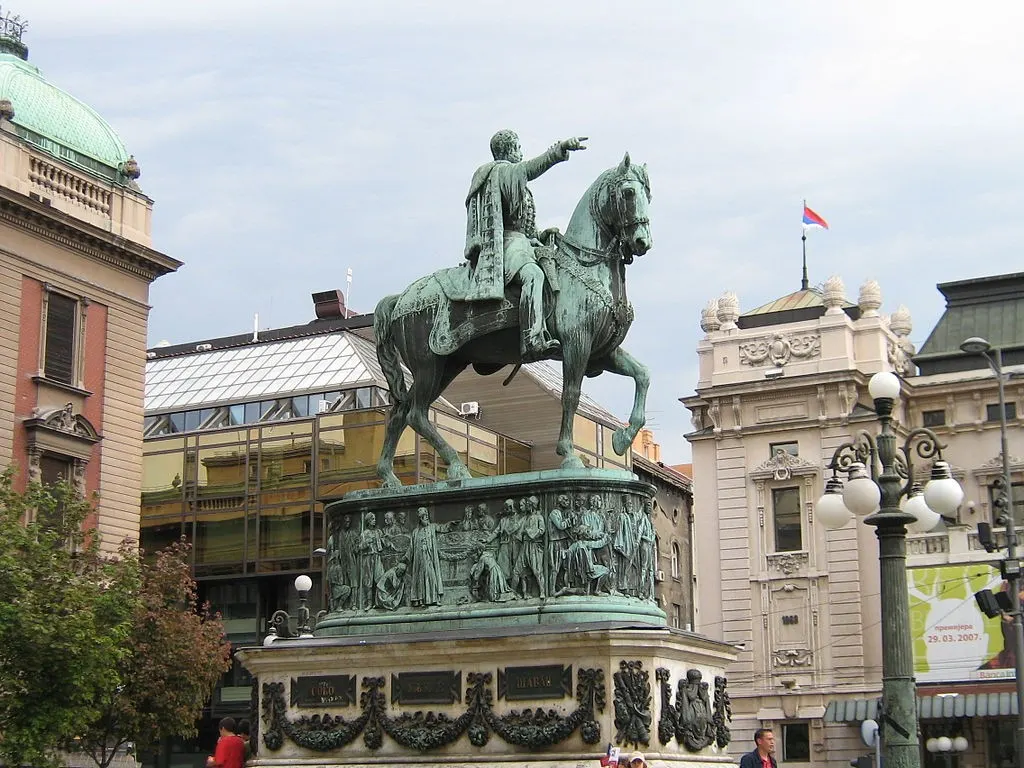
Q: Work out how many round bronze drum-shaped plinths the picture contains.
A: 1